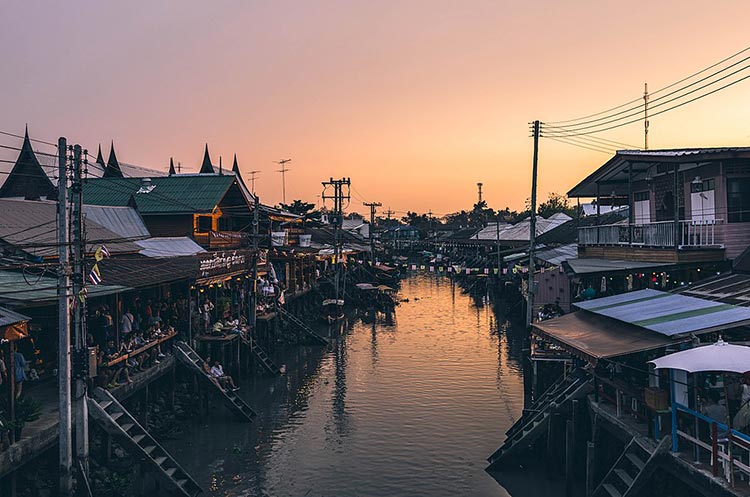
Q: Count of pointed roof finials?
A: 6